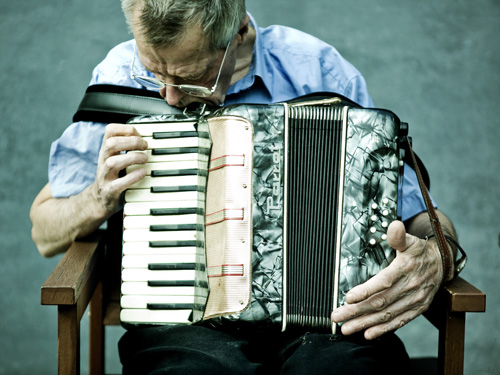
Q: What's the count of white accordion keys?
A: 15